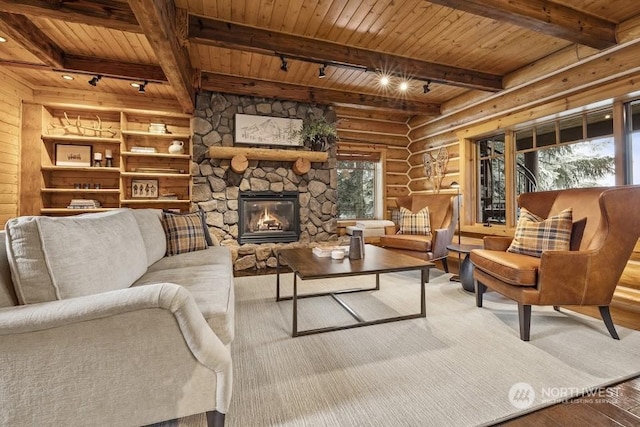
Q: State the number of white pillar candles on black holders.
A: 2